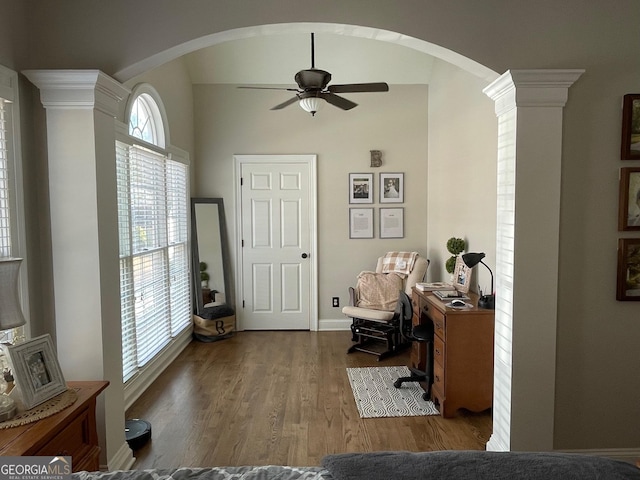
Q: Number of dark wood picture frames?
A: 3